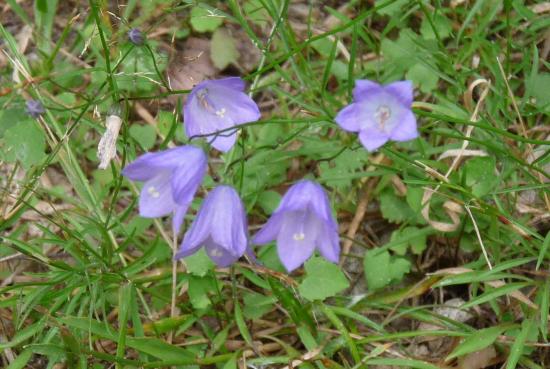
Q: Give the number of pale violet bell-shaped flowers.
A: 5